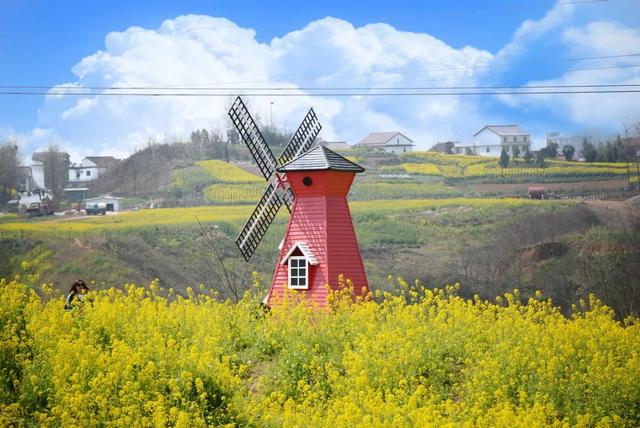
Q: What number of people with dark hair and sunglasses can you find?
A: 1